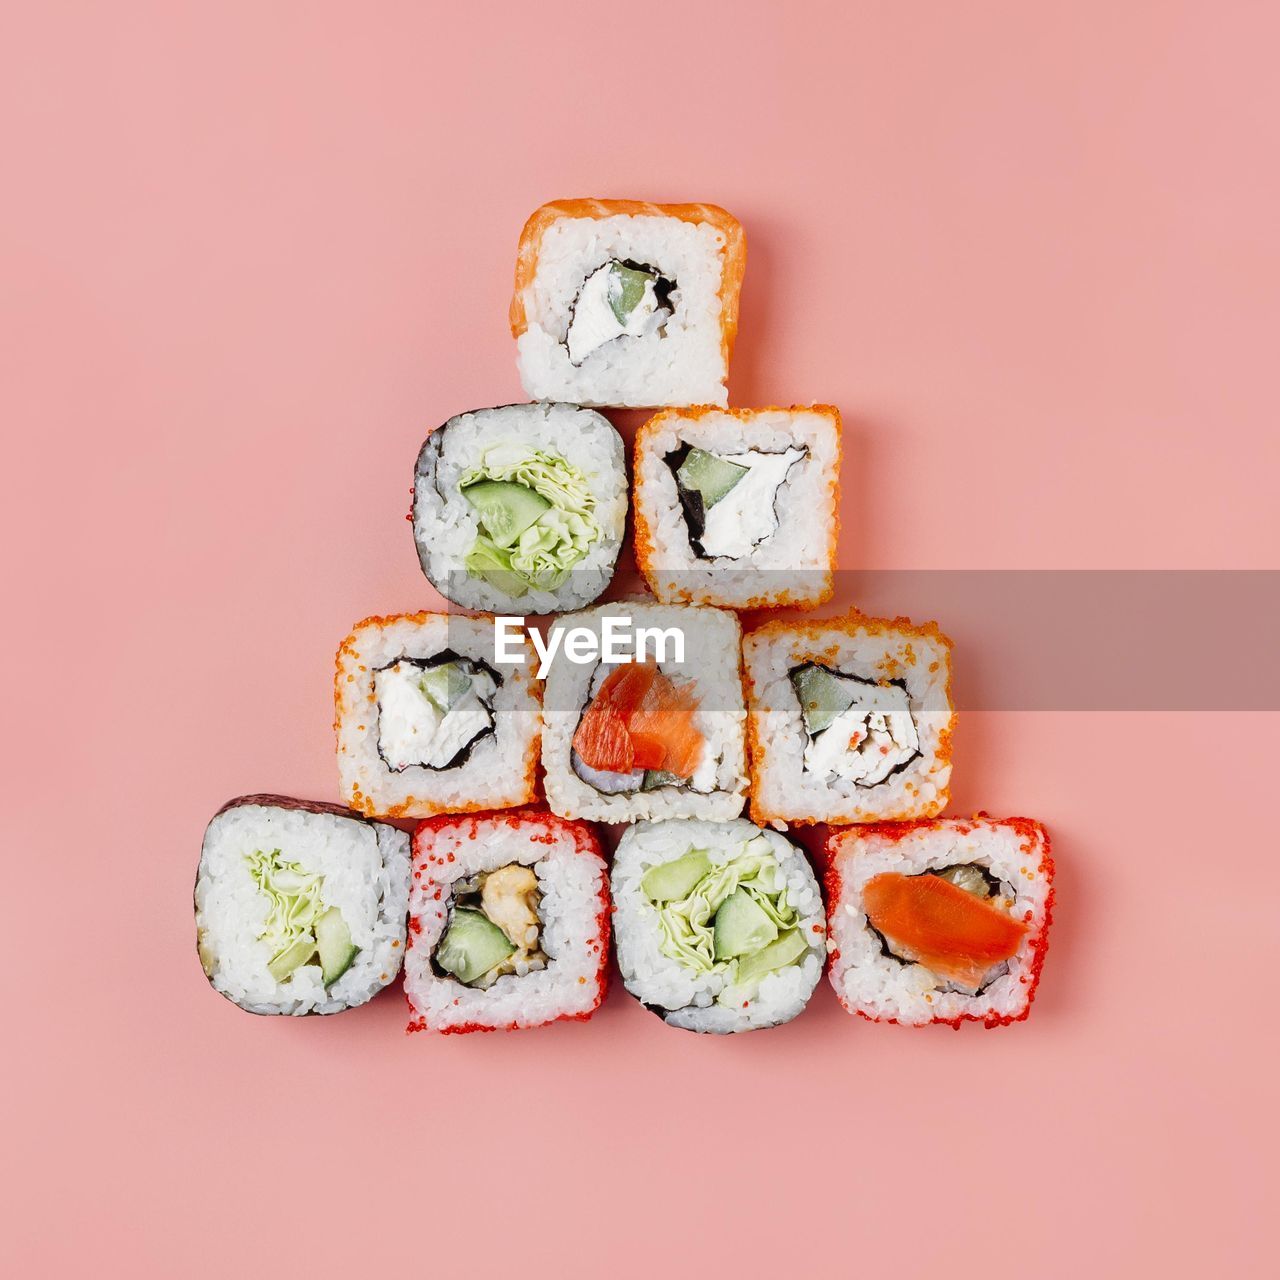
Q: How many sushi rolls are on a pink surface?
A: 10